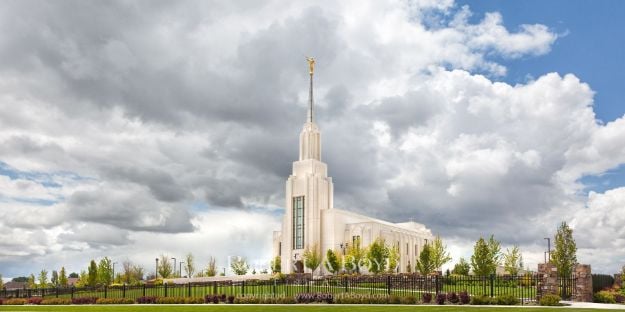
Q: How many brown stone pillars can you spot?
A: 2